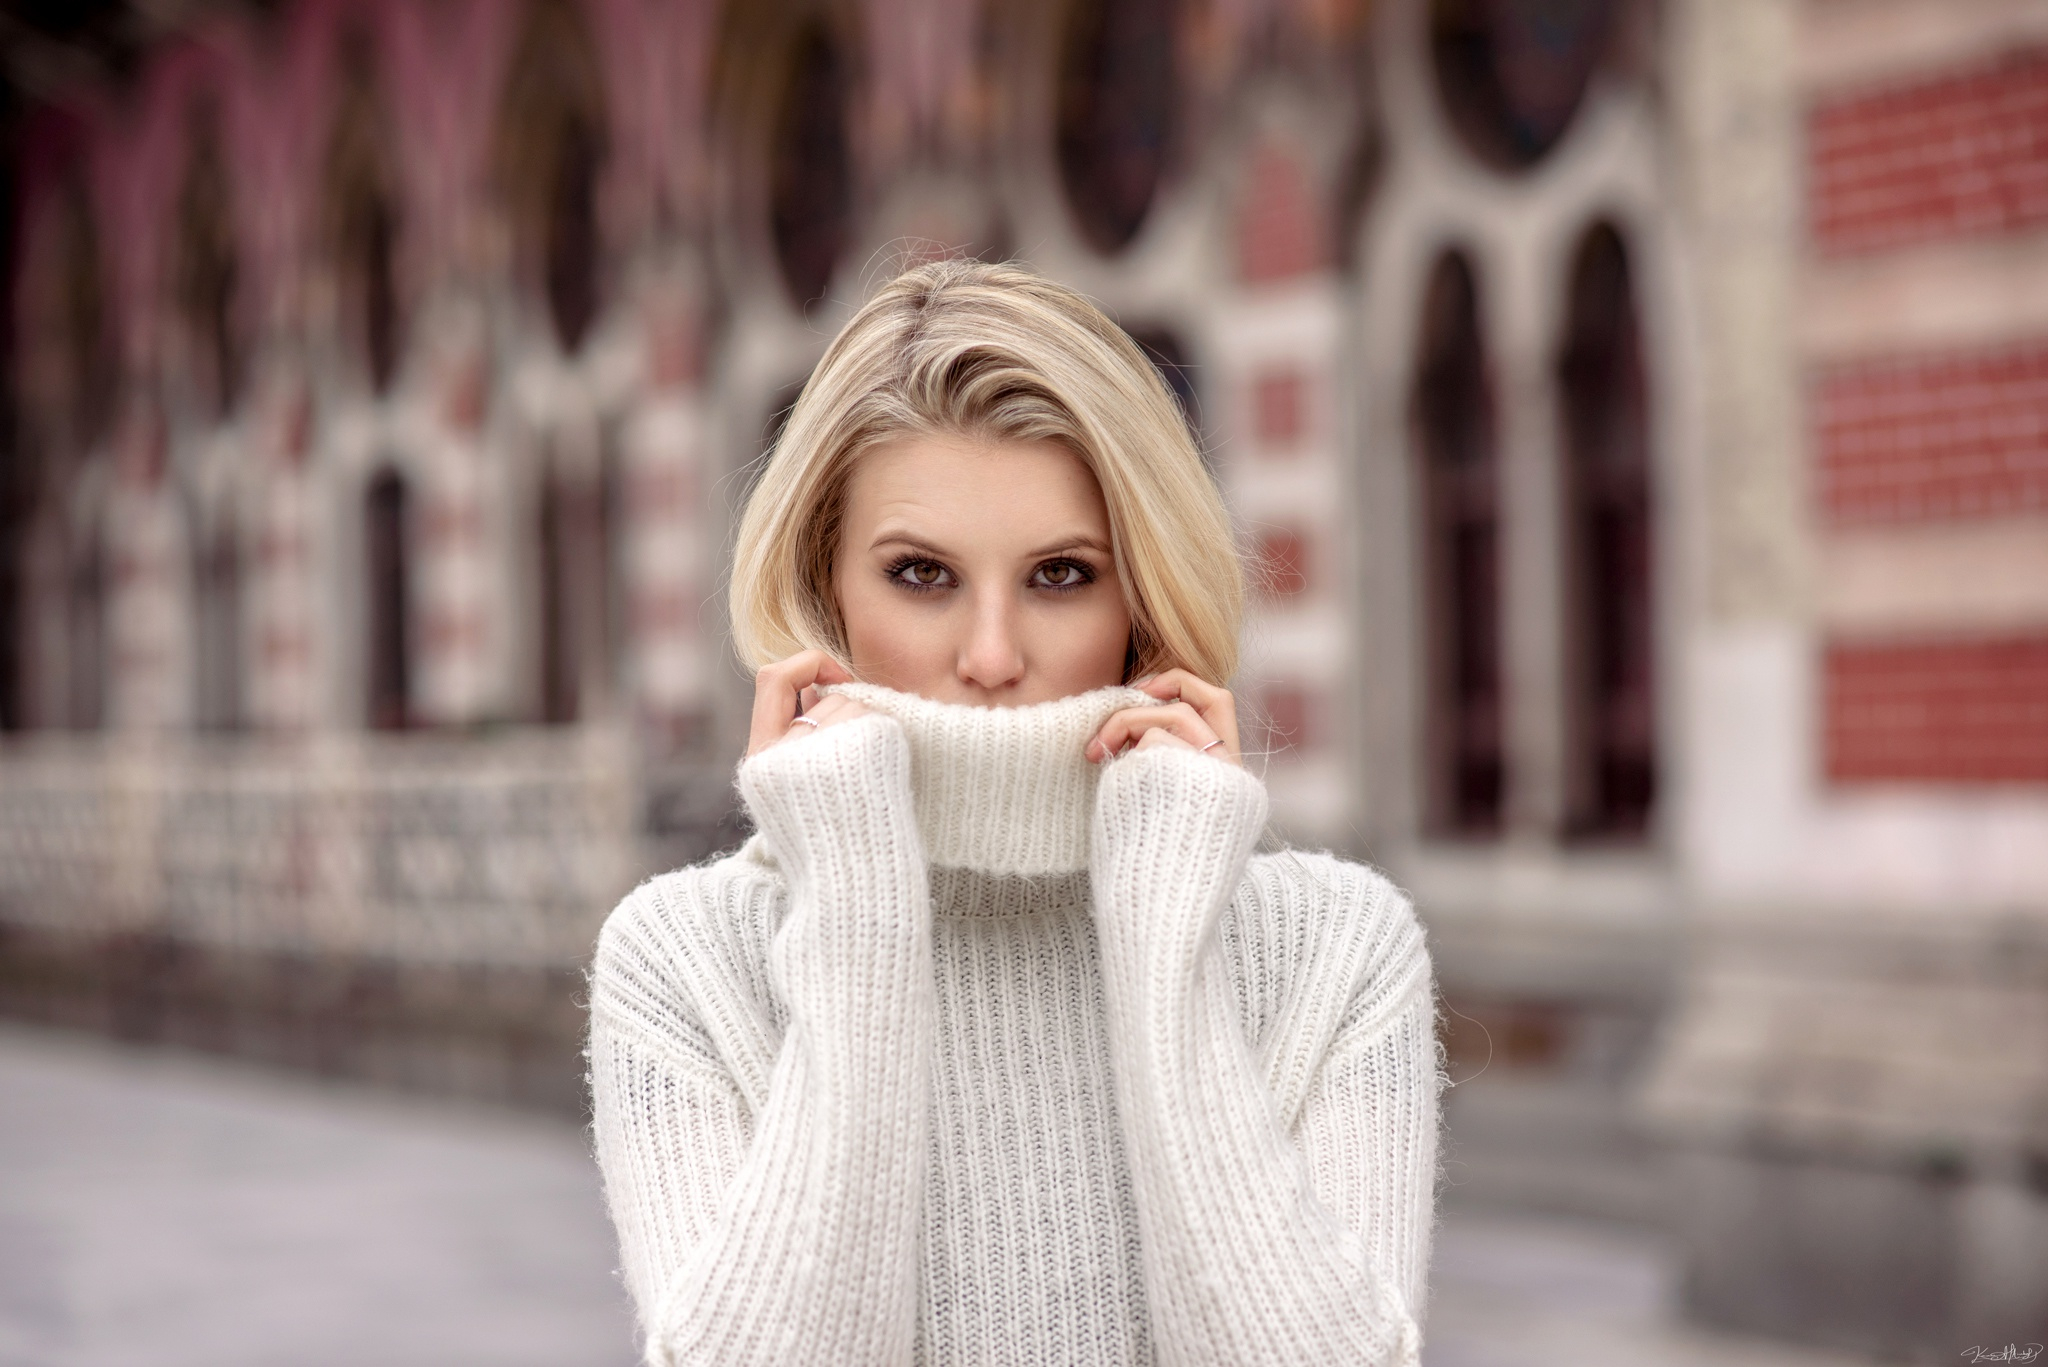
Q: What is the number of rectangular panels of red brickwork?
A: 3